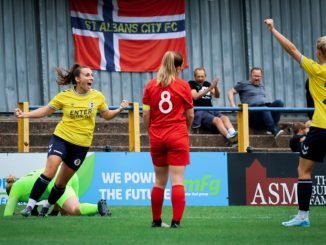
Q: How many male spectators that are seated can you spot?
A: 2